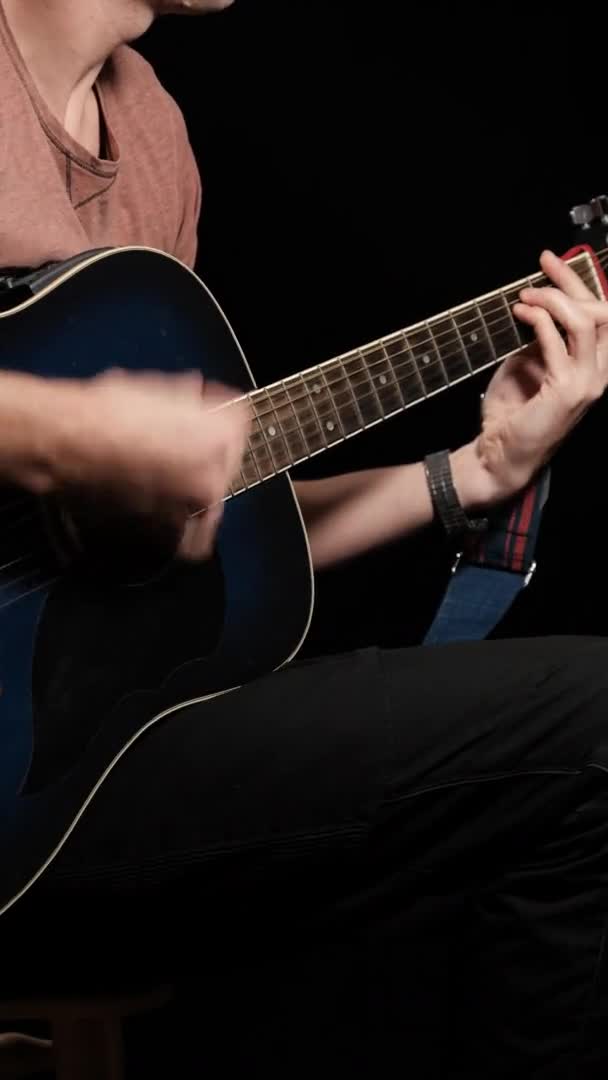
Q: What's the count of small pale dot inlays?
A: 6